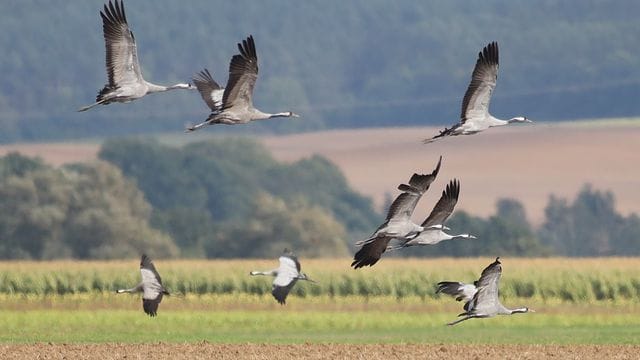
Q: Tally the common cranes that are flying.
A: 8